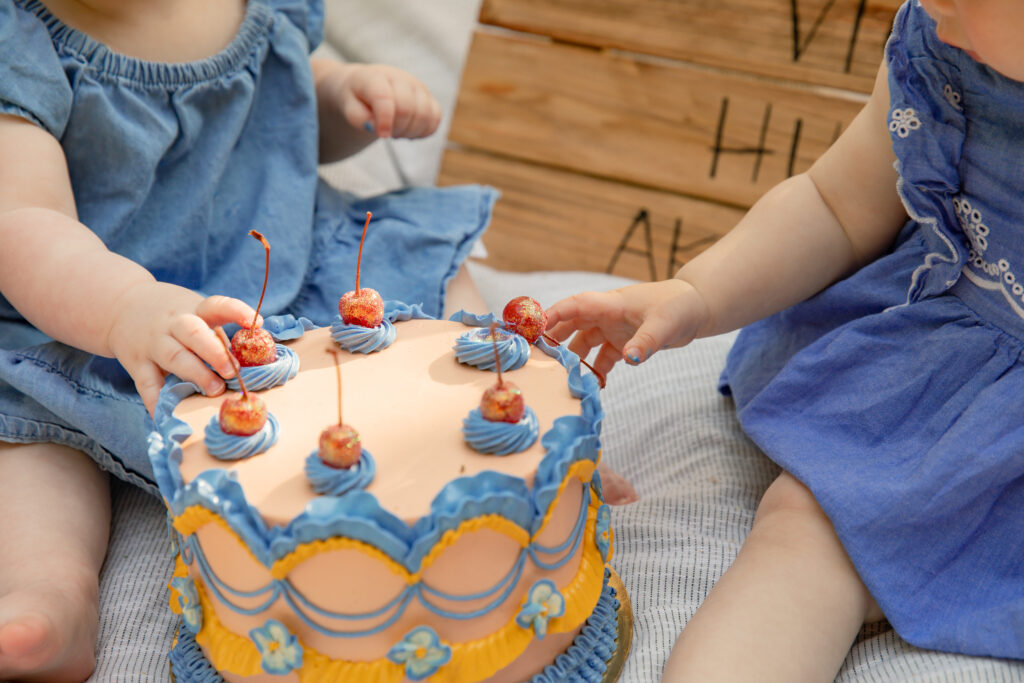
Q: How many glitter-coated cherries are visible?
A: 6